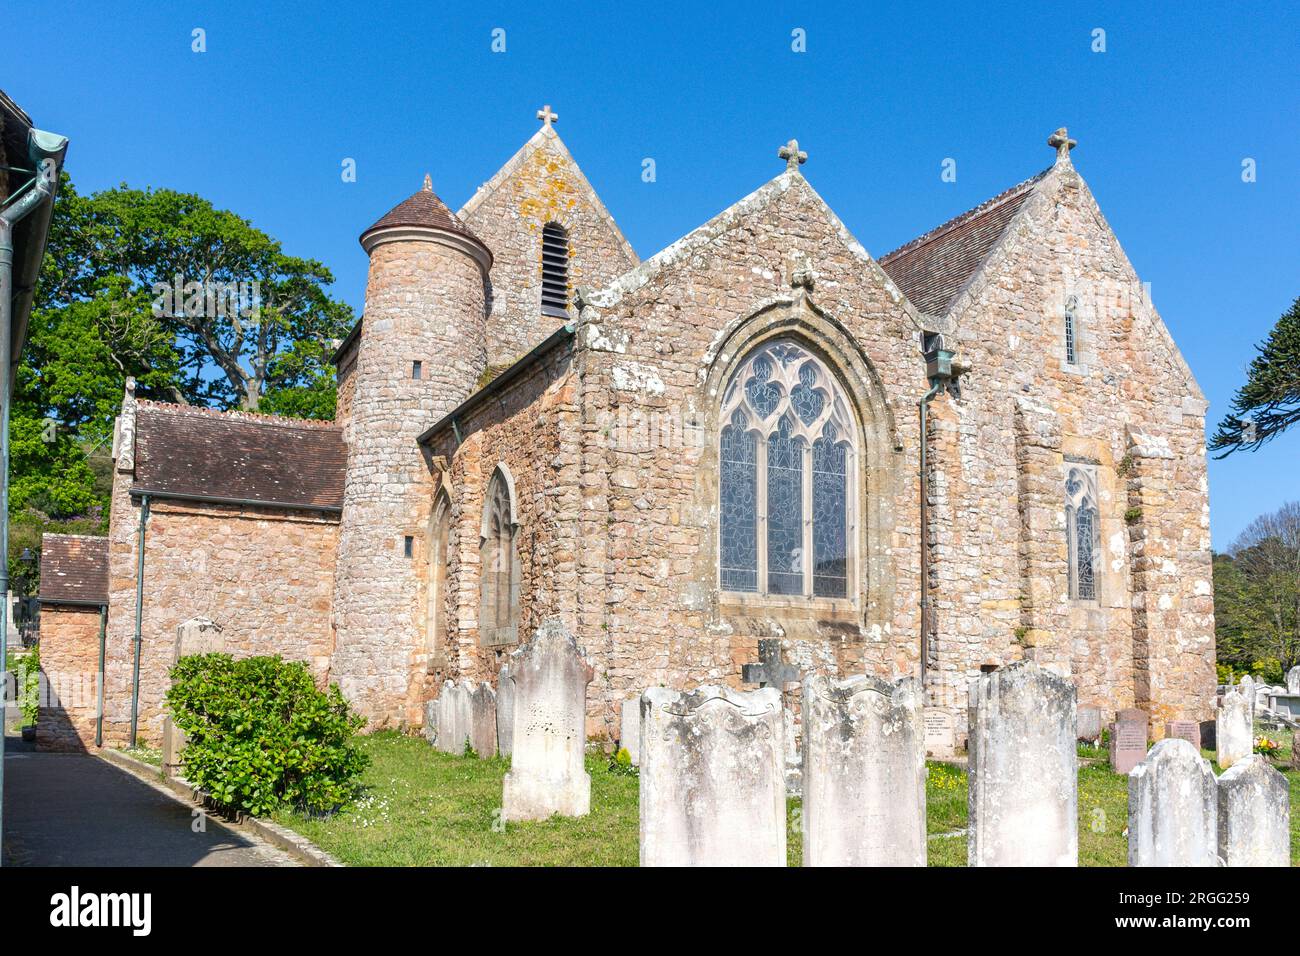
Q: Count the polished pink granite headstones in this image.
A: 2